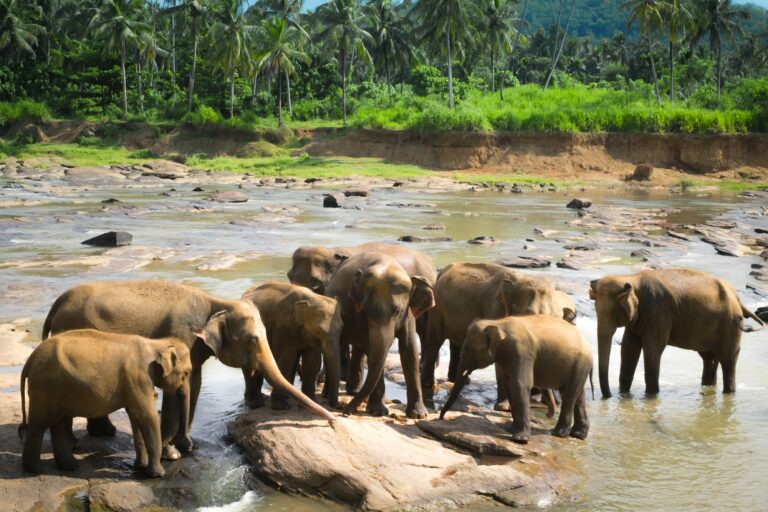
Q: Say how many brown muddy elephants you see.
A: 8